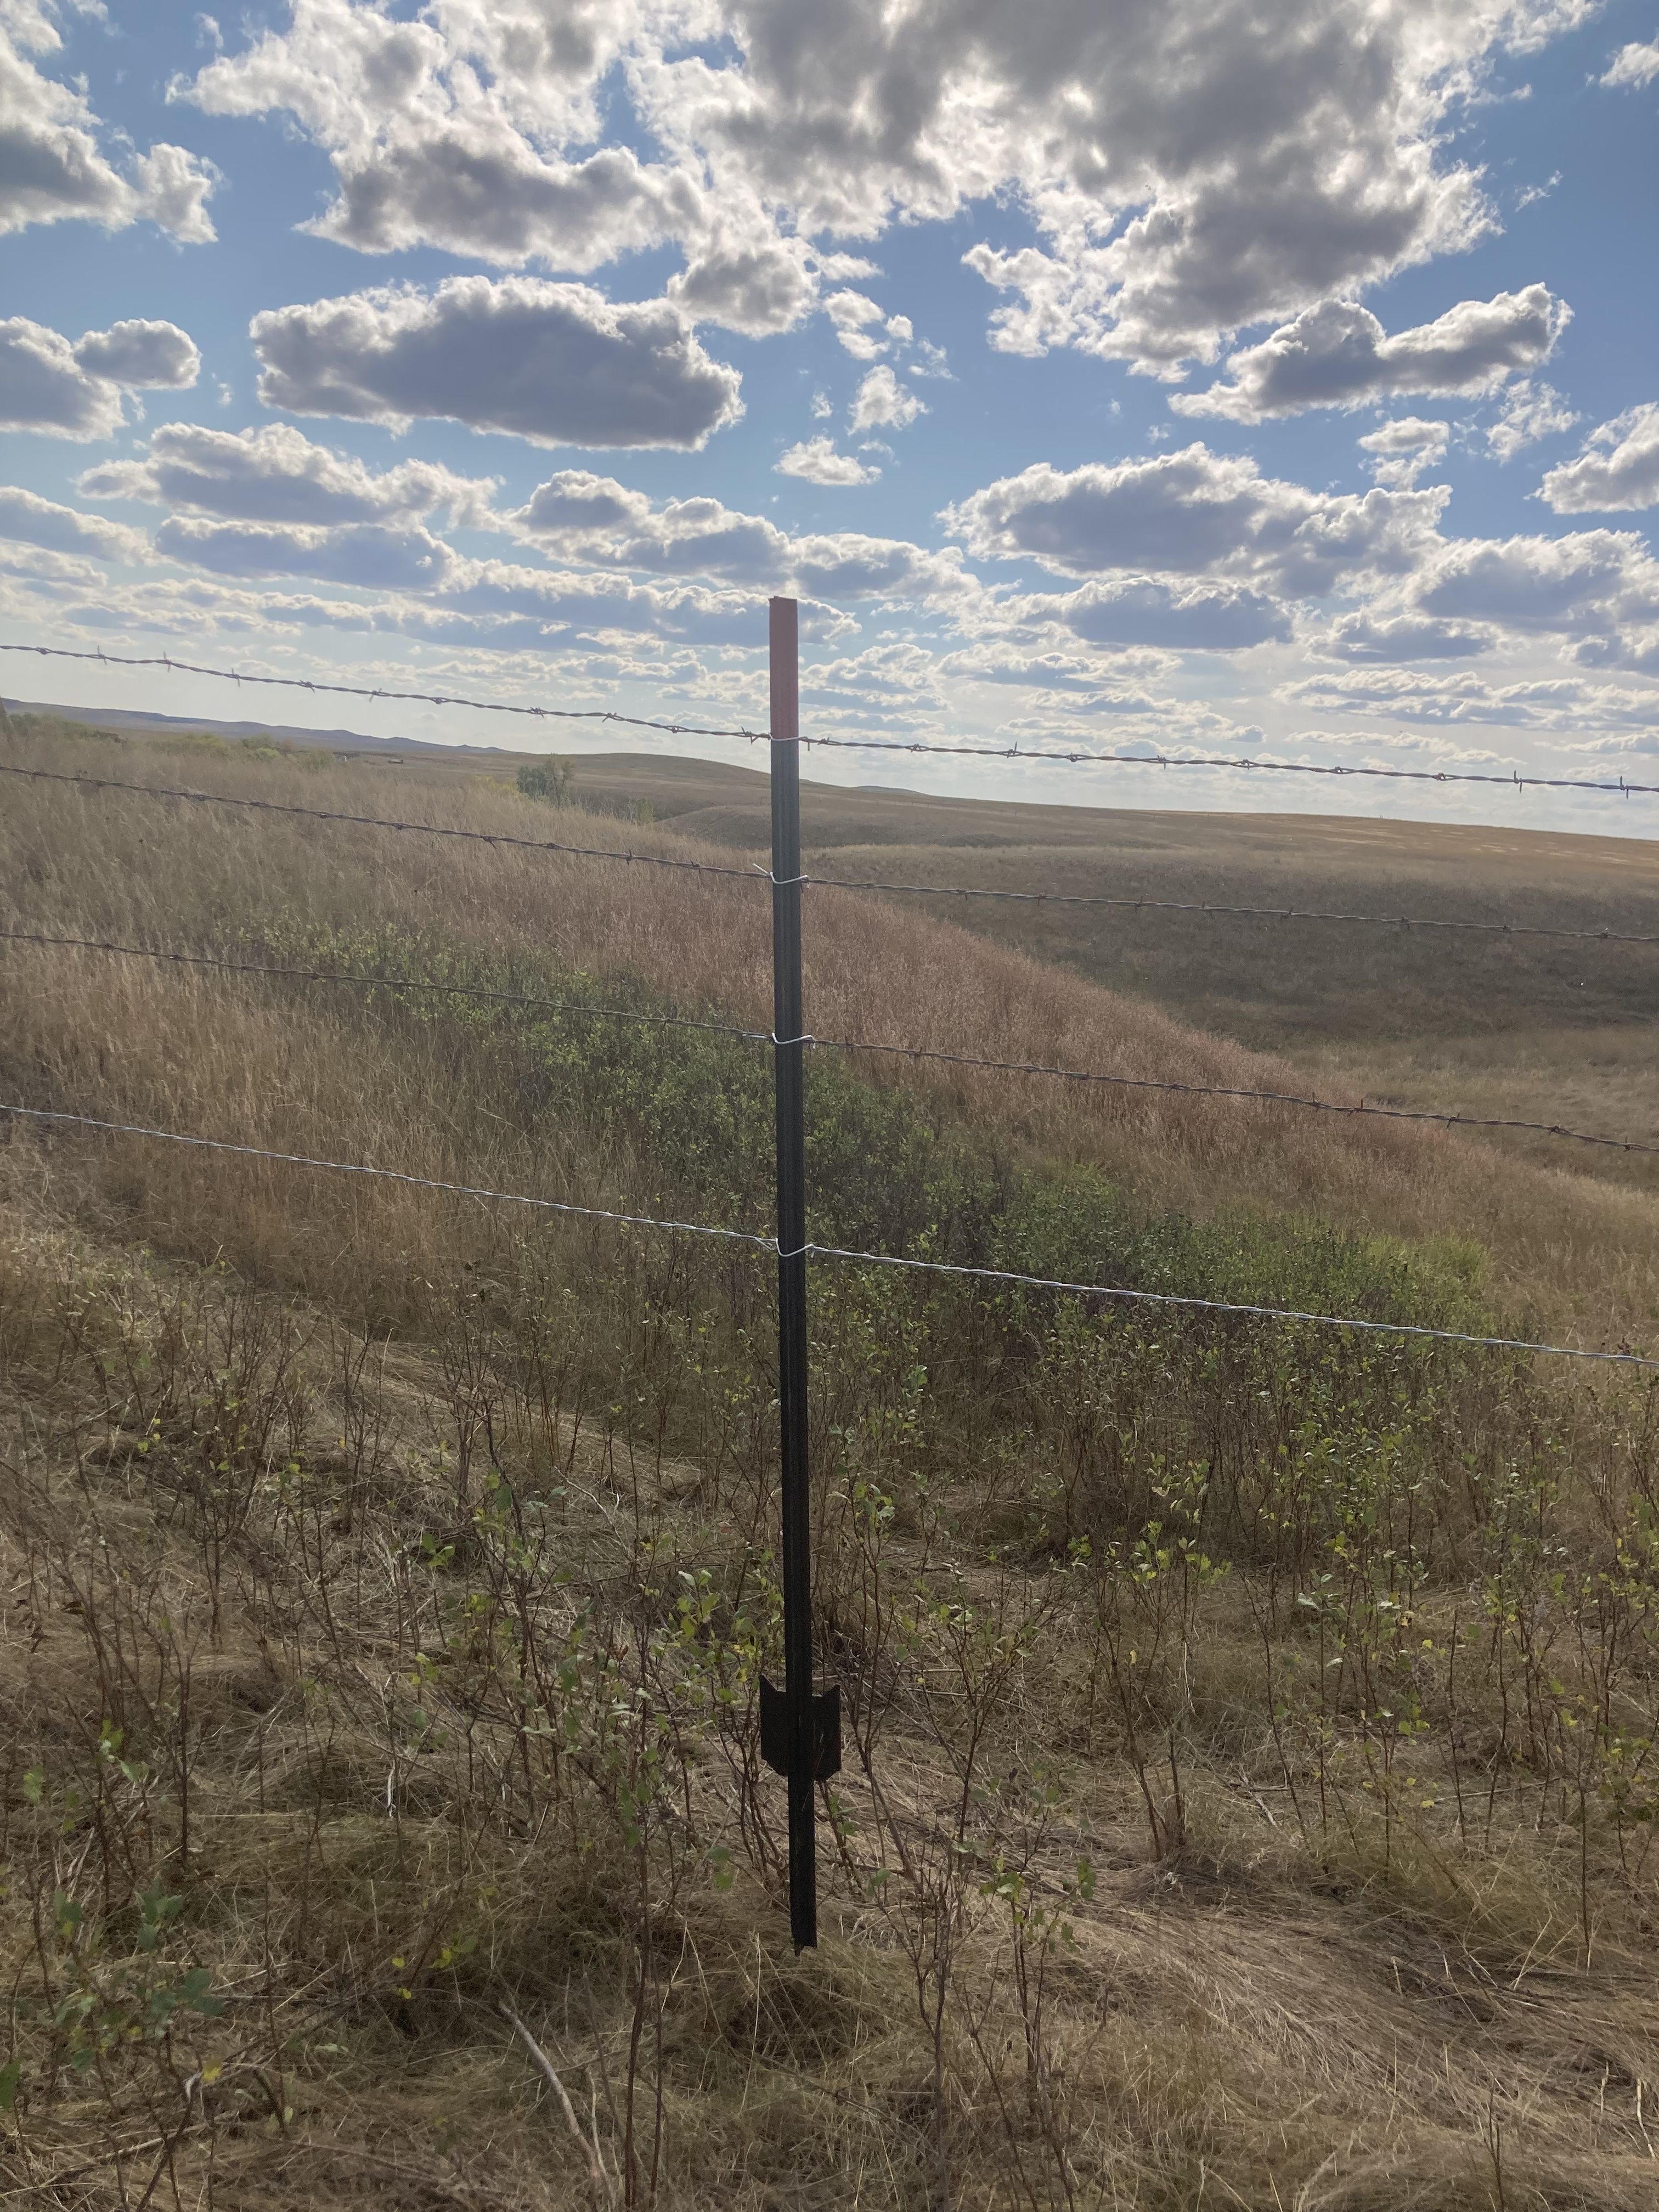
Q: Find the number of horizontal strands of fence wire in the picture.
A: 4